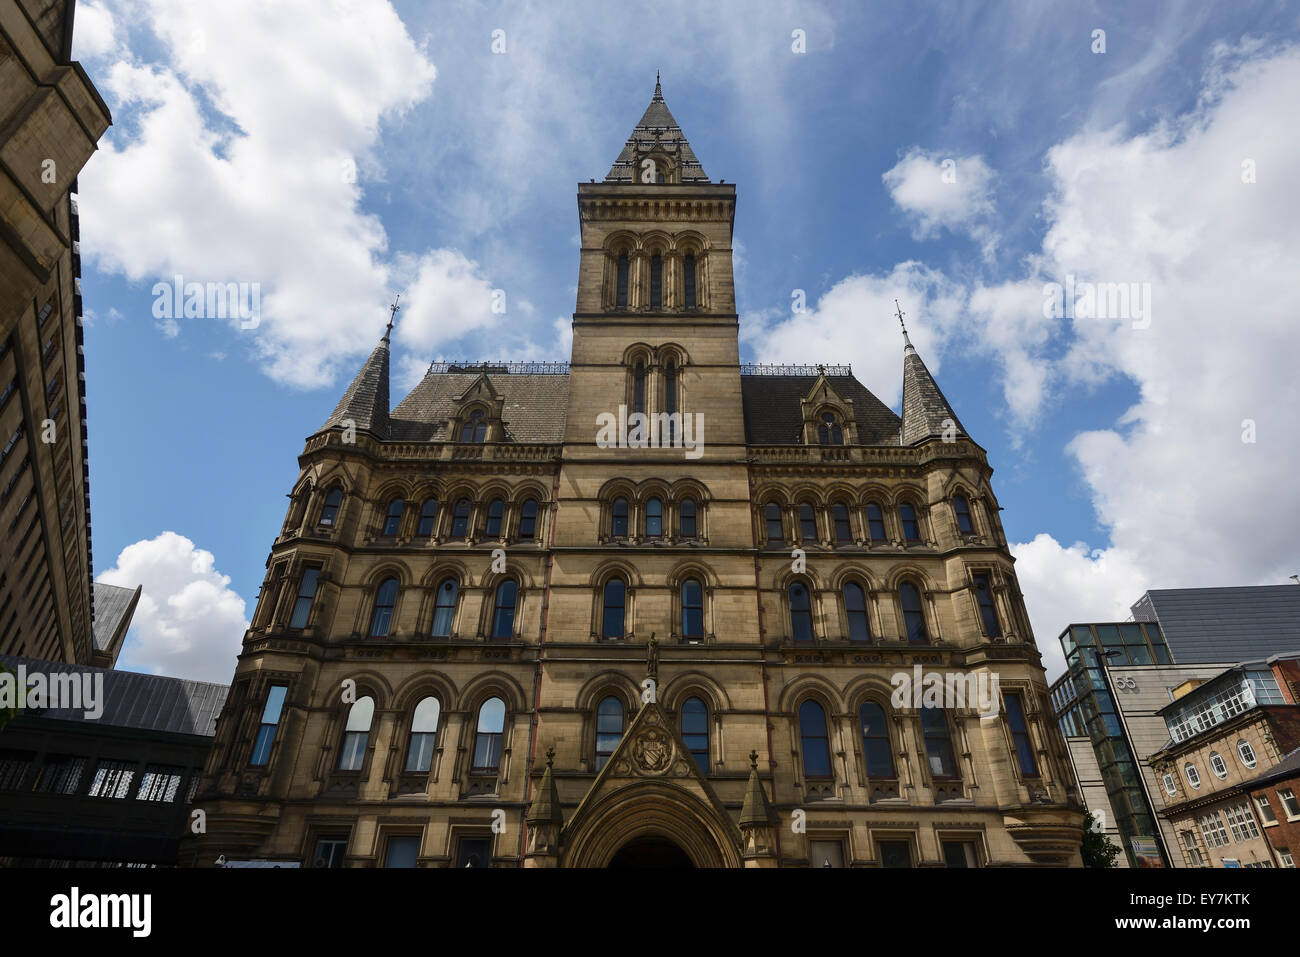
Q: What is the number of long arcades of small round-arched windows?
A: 2